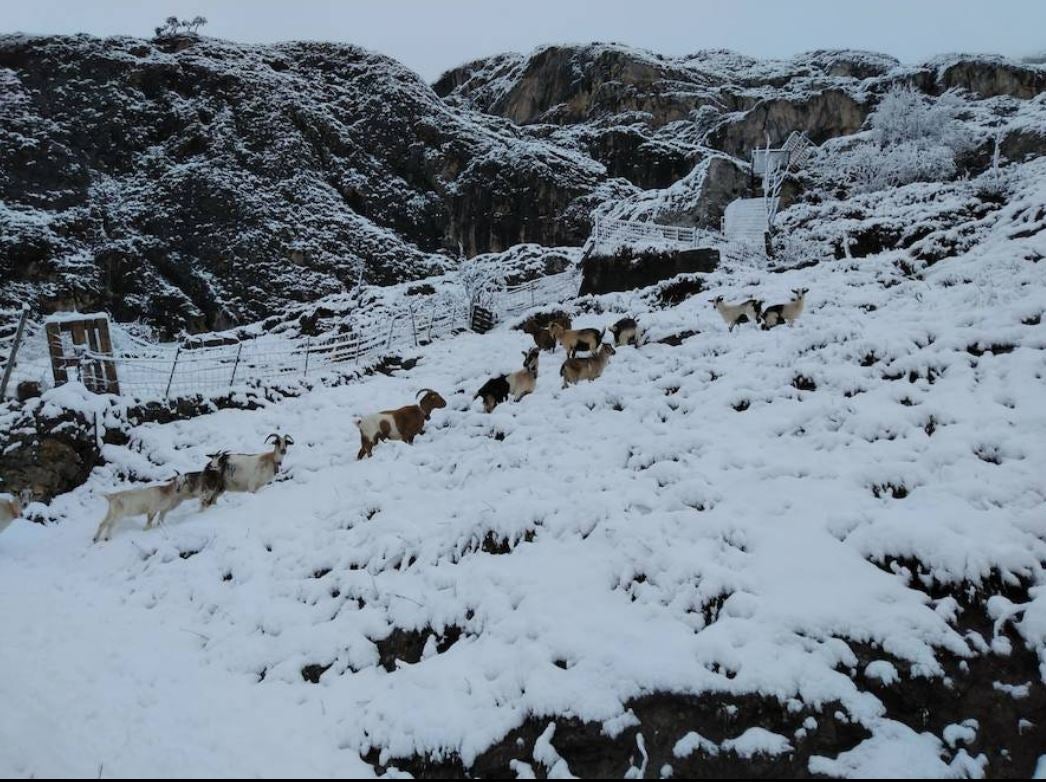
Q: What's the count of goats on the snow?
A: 12